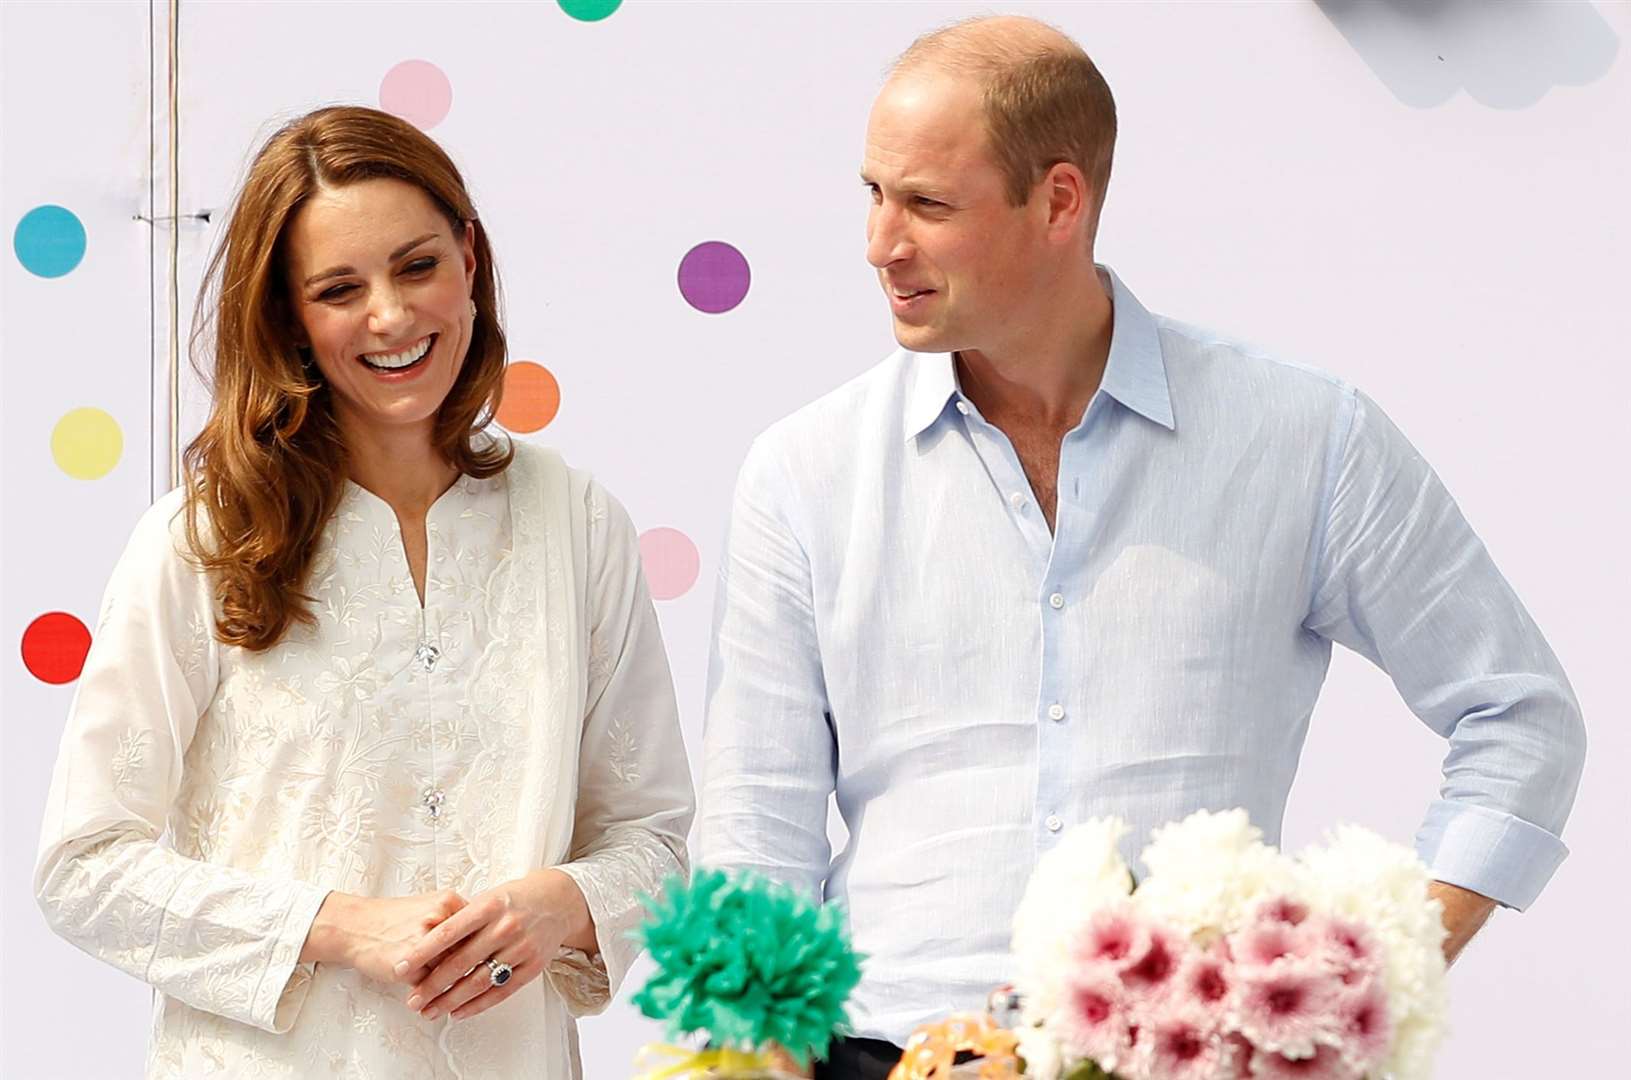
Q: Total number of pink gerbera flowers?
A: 11